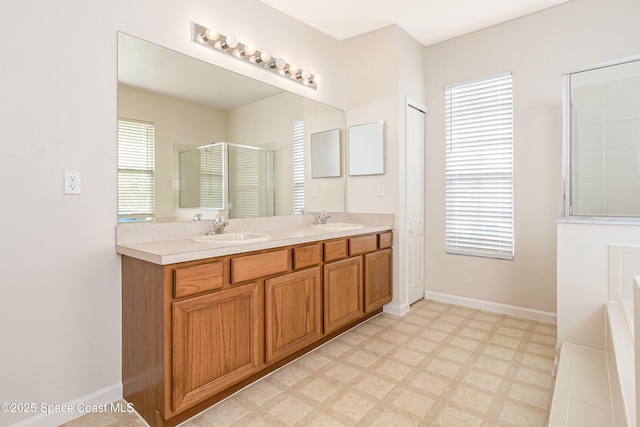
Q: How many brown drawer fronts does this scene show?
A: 6